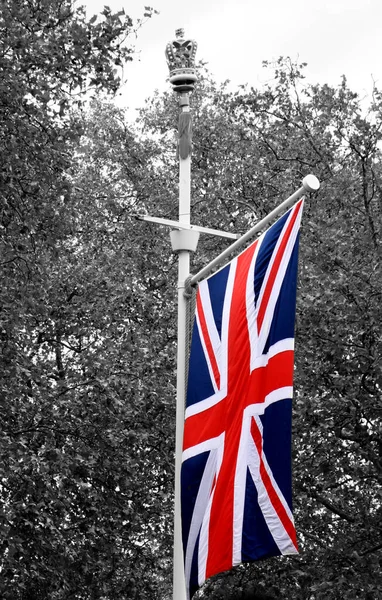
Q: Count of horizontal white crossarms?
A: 1